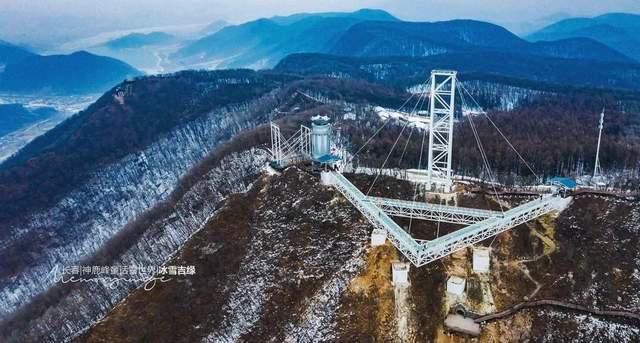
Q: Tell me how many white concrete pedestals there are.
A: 4